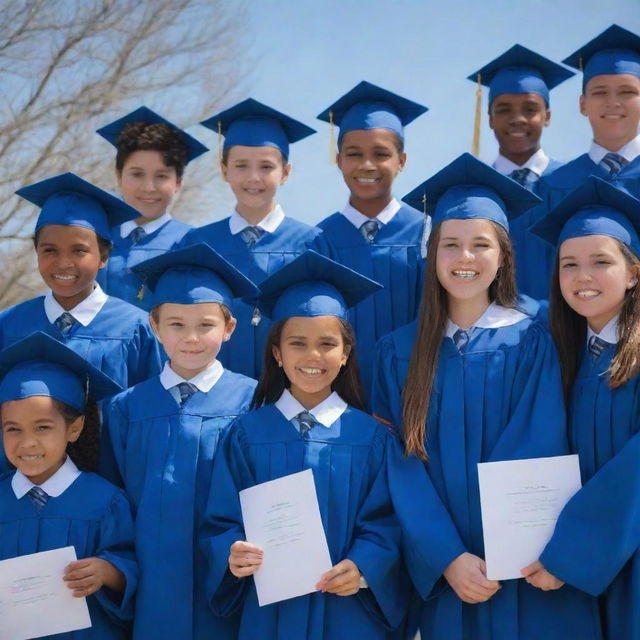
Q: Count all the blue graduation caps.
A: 11